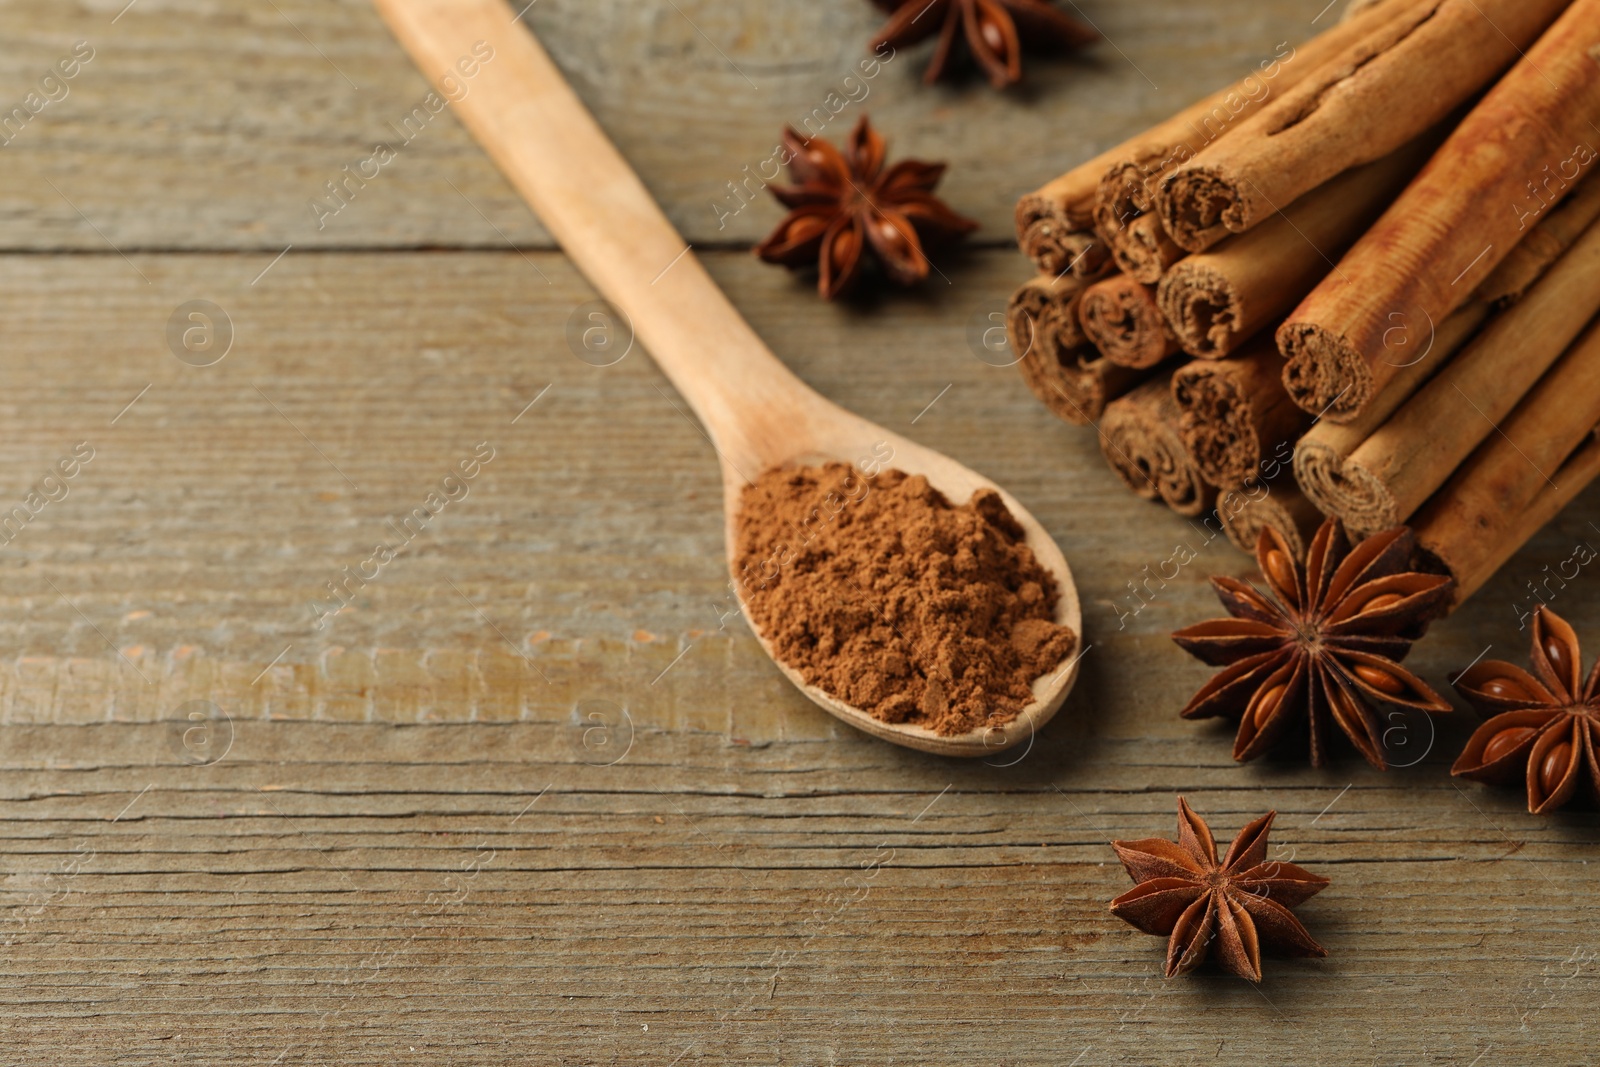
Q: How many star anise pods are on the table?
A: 5